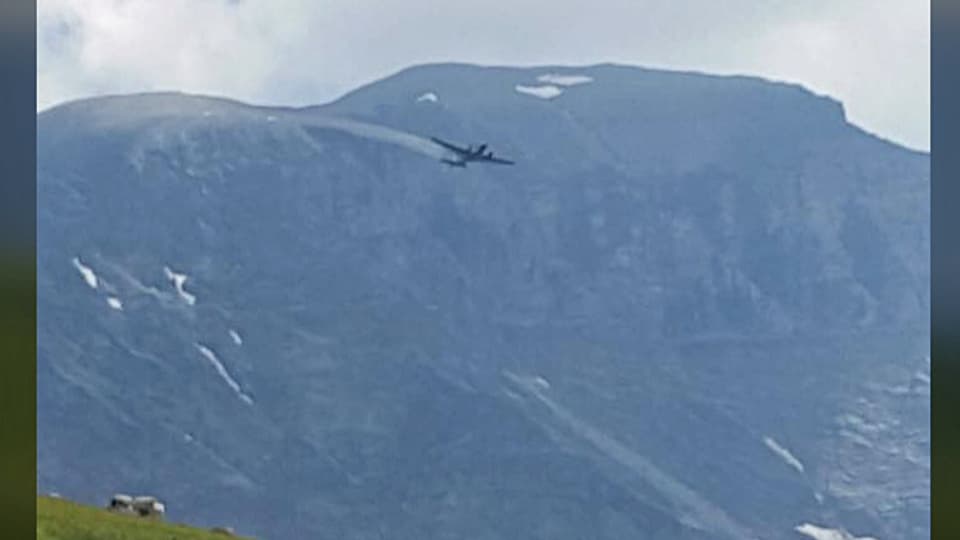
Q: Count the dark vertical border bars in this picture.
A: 2